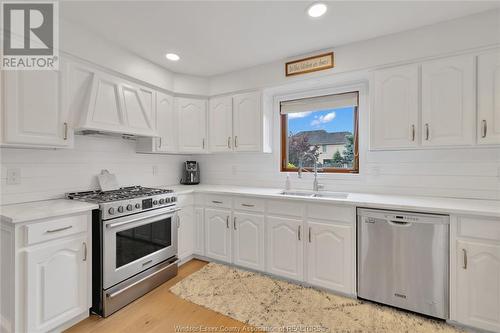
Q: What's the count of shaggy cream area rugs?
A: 1